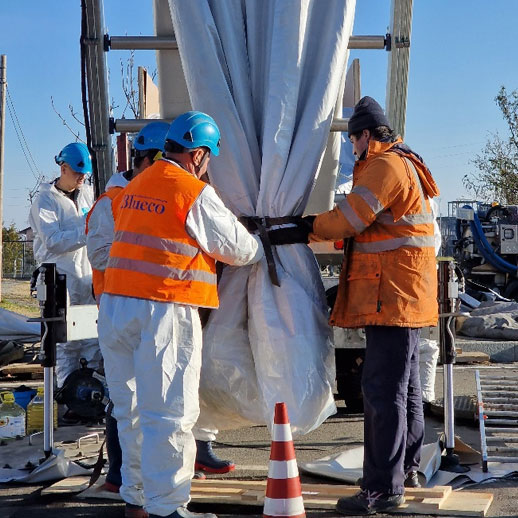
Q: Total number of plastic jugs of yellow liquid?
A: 2